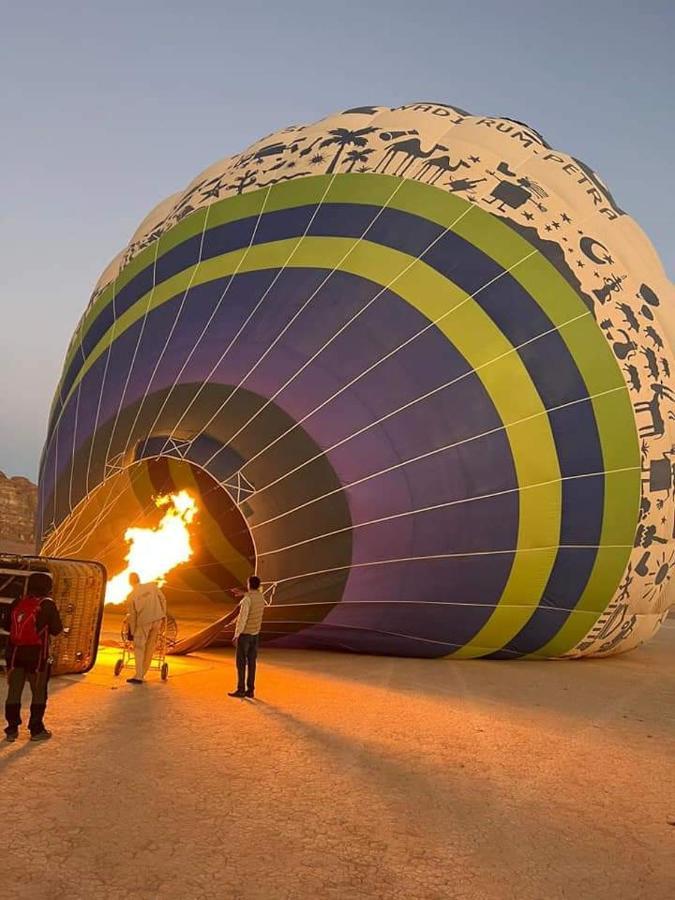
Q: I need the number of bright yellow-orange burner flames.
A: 1